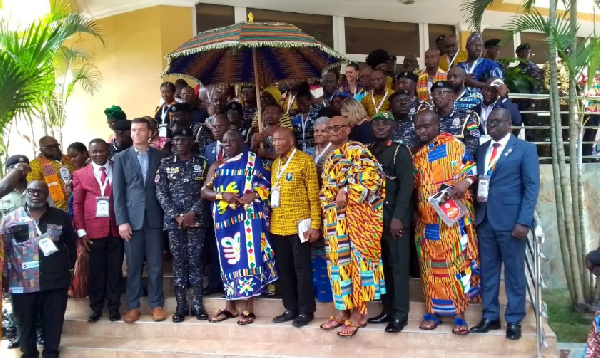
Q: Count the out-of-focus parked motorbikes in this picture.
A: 0